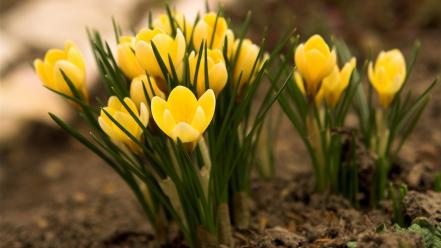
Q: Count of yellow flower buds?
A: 13